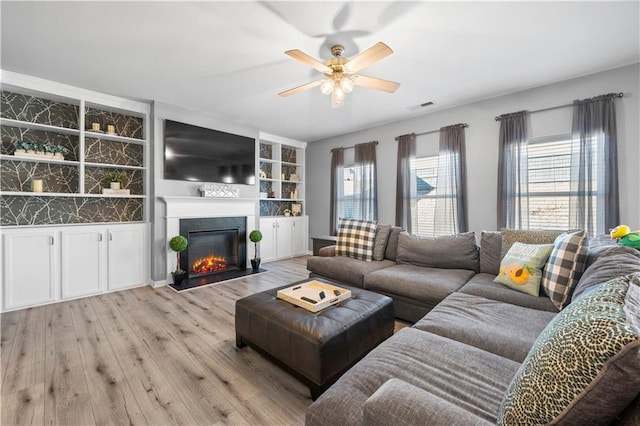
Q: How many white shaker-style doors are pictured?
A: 6